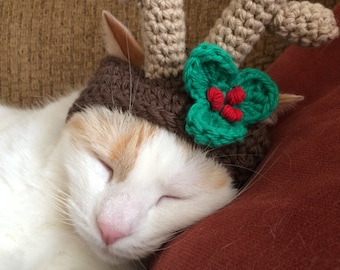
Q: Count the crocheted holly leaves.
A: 3